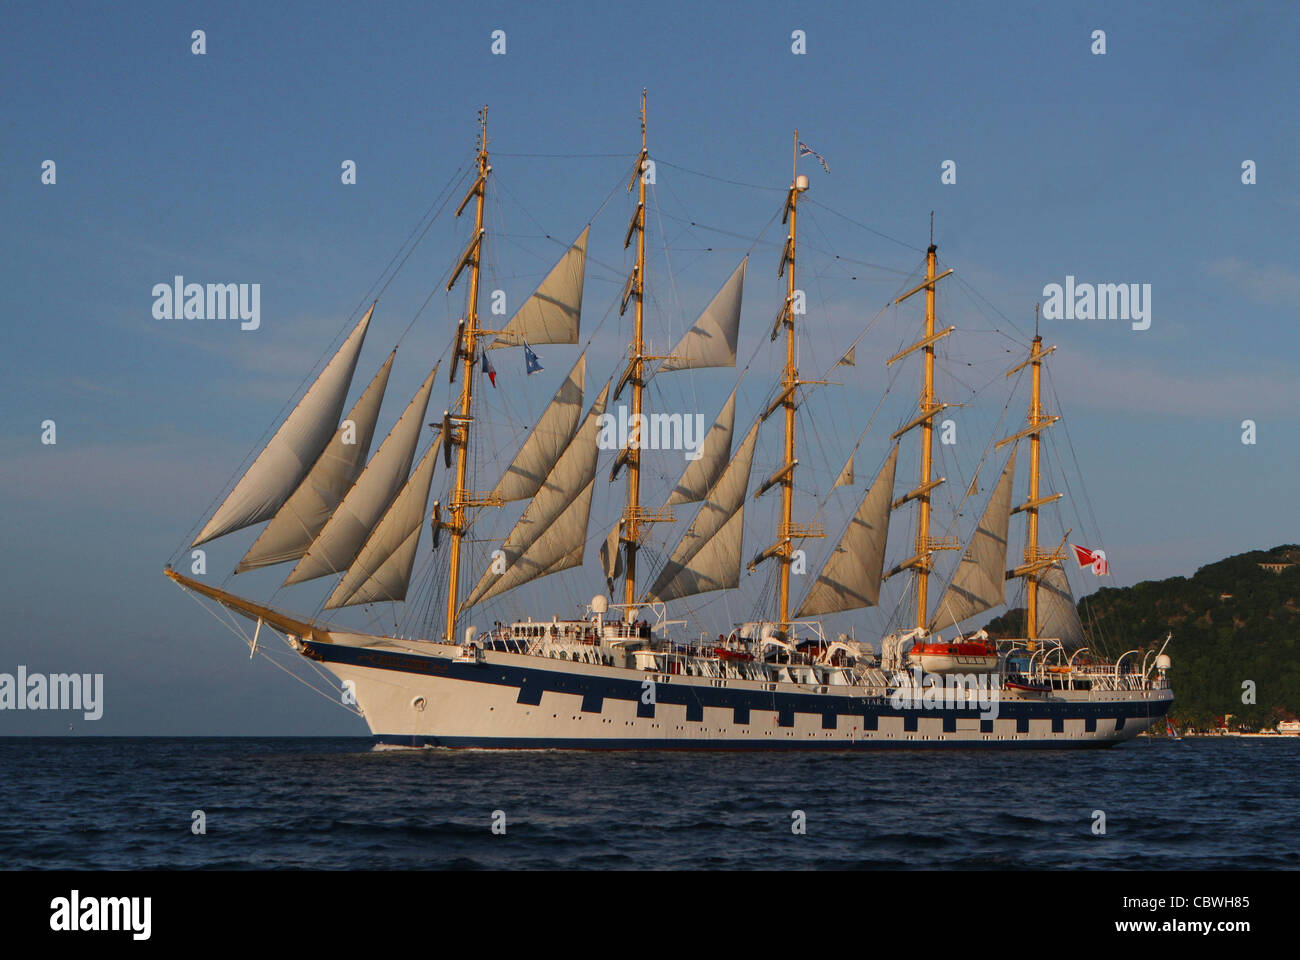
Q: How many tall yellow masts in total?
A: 5